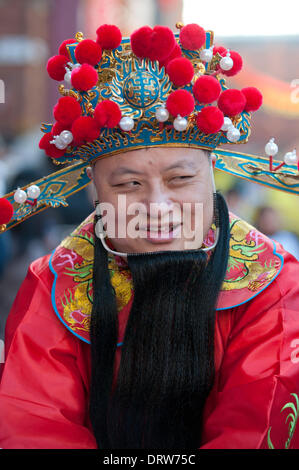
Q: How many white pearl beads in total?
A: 15